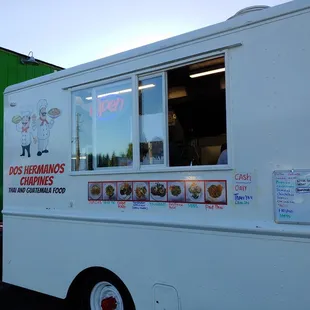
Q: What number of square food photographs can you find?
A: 8